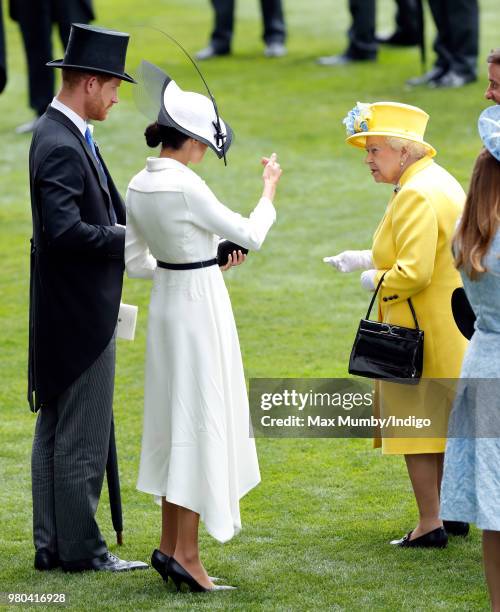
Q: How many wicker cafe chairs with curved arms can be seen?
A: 0